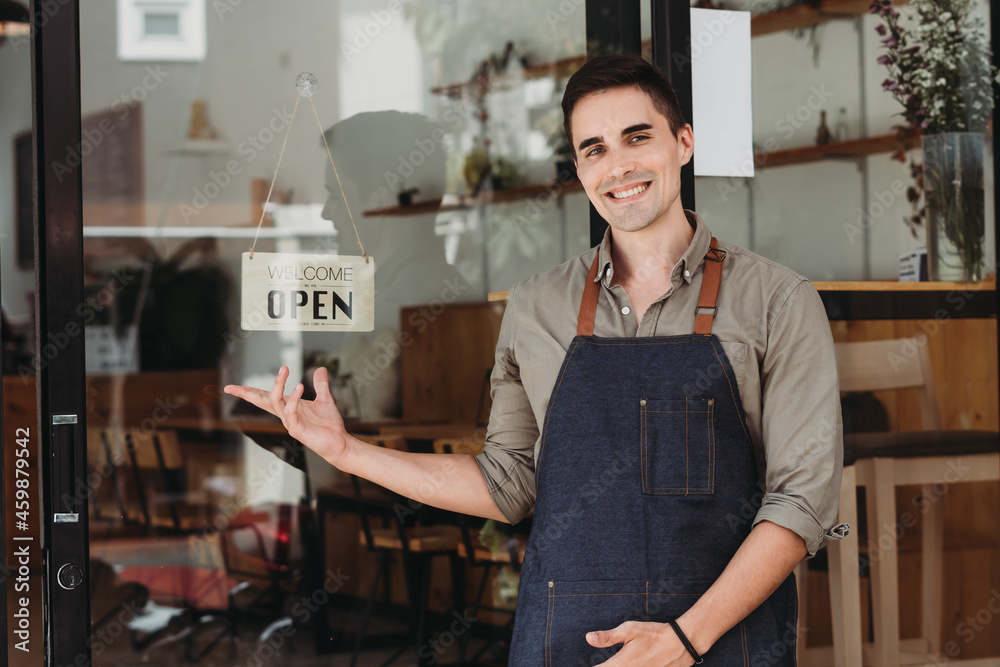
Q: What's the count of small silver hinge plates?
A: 2